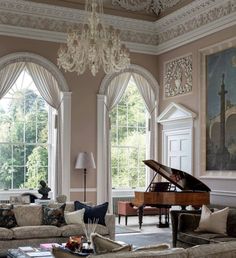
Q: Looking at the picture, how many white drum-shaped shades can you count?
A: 1